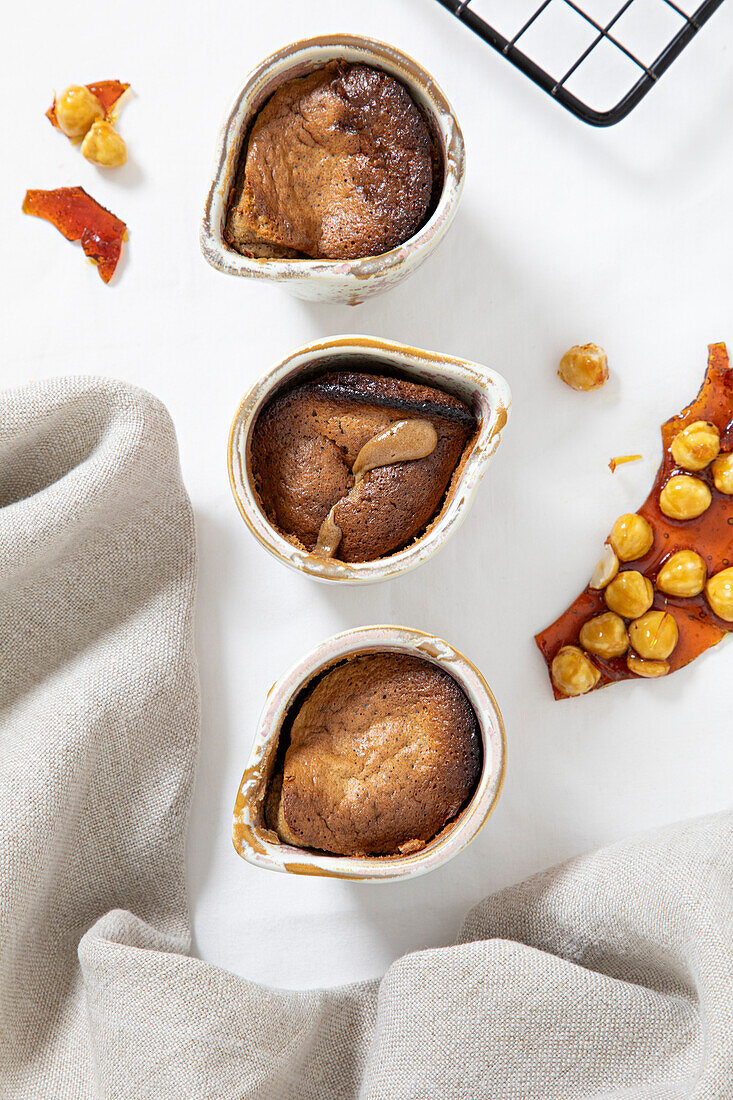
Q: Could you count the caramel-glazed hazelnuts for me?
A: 15